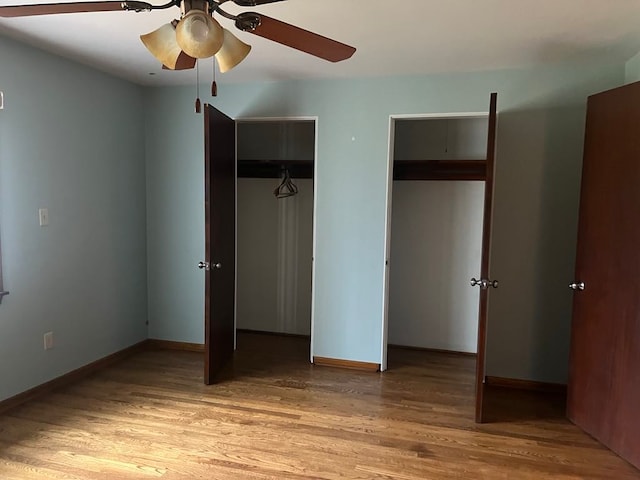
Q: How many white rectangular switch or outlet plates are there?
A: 2